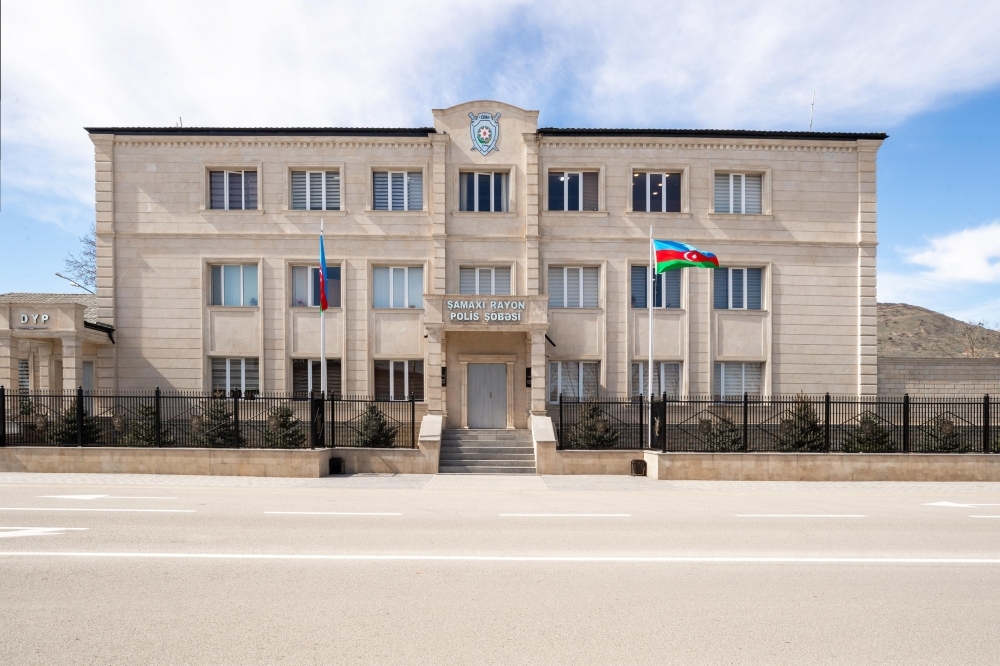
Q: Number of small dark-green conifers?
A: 10